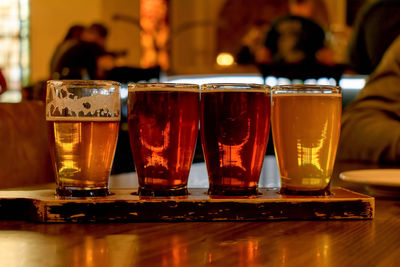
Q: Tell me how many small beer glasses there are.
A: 4